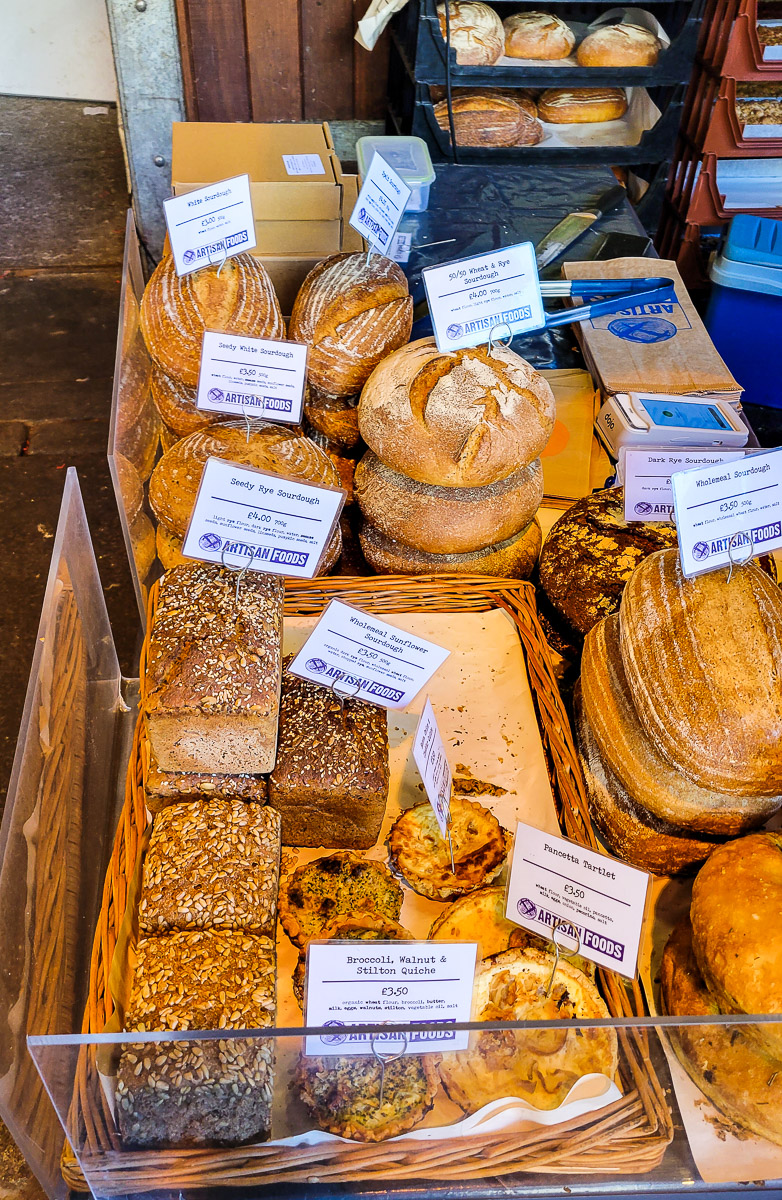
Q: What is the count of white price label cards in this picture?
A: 11